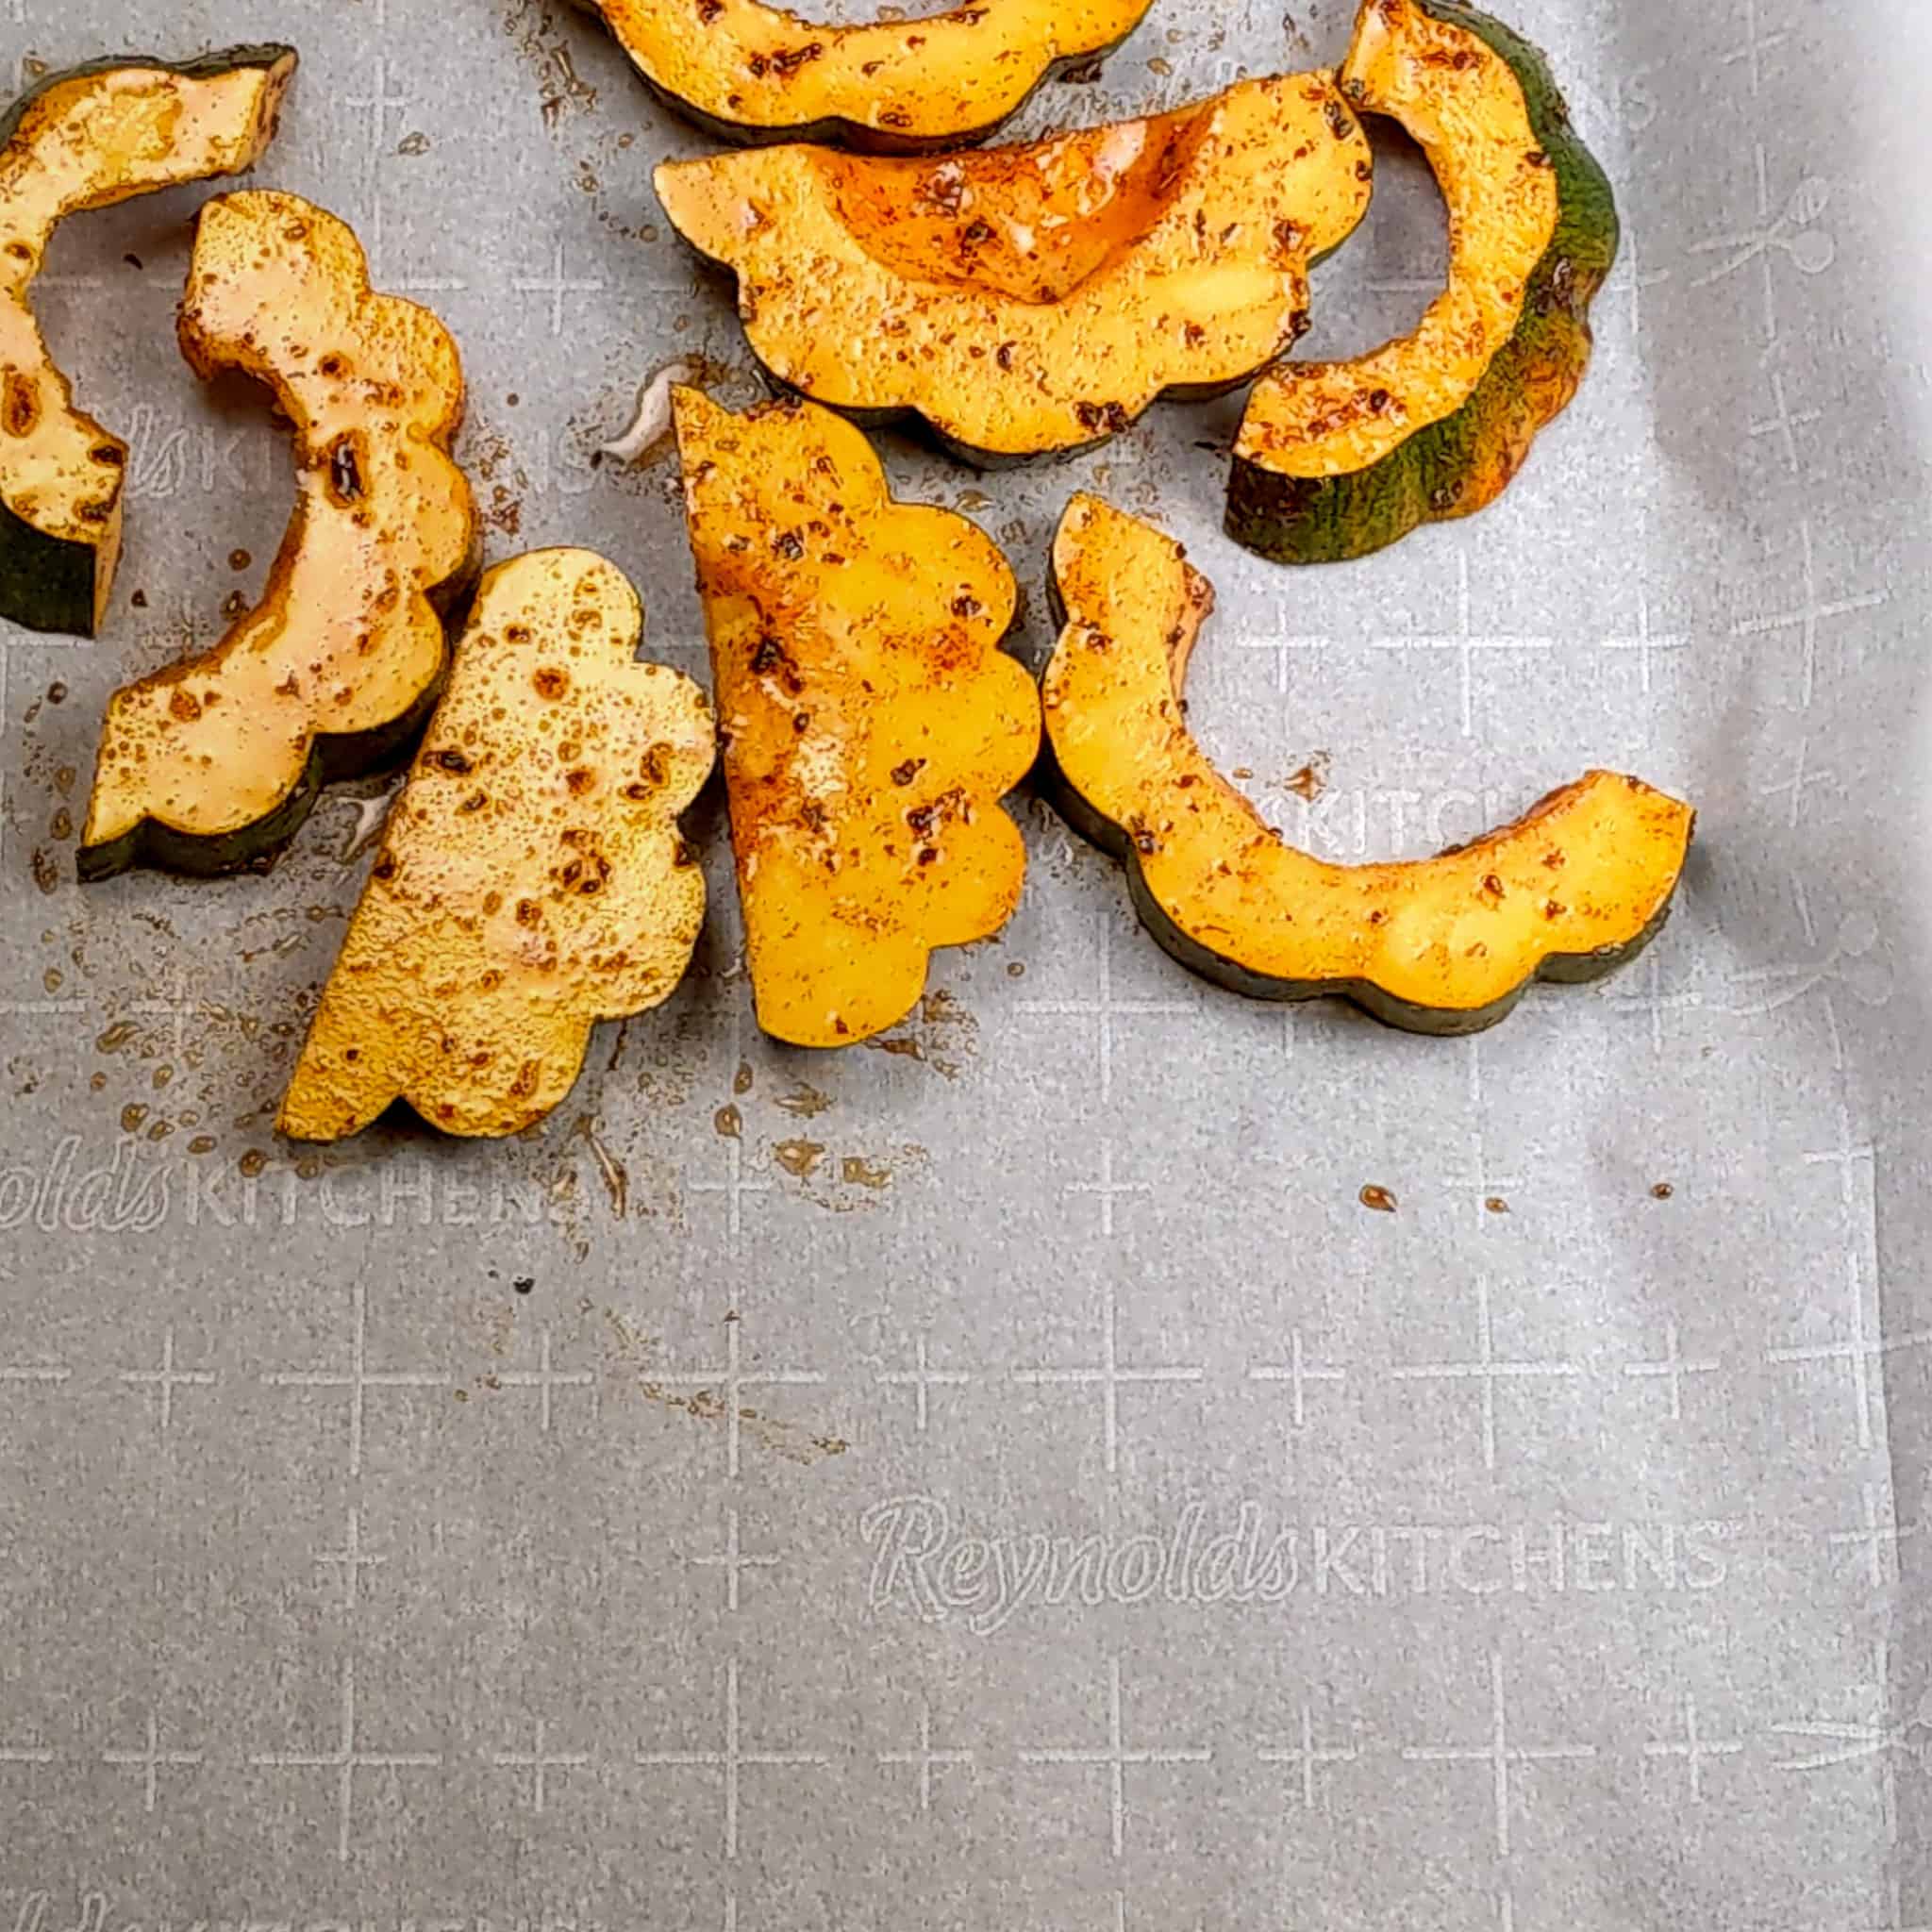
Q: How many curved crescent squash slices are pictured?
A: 5